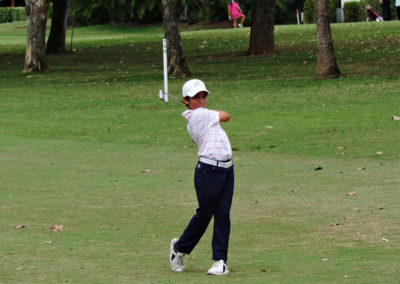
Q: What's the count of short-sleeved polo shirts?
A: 1